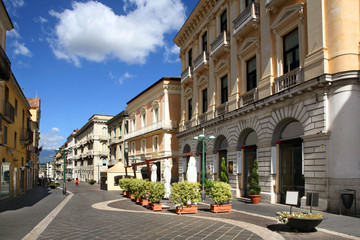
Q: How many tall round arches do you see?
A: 5